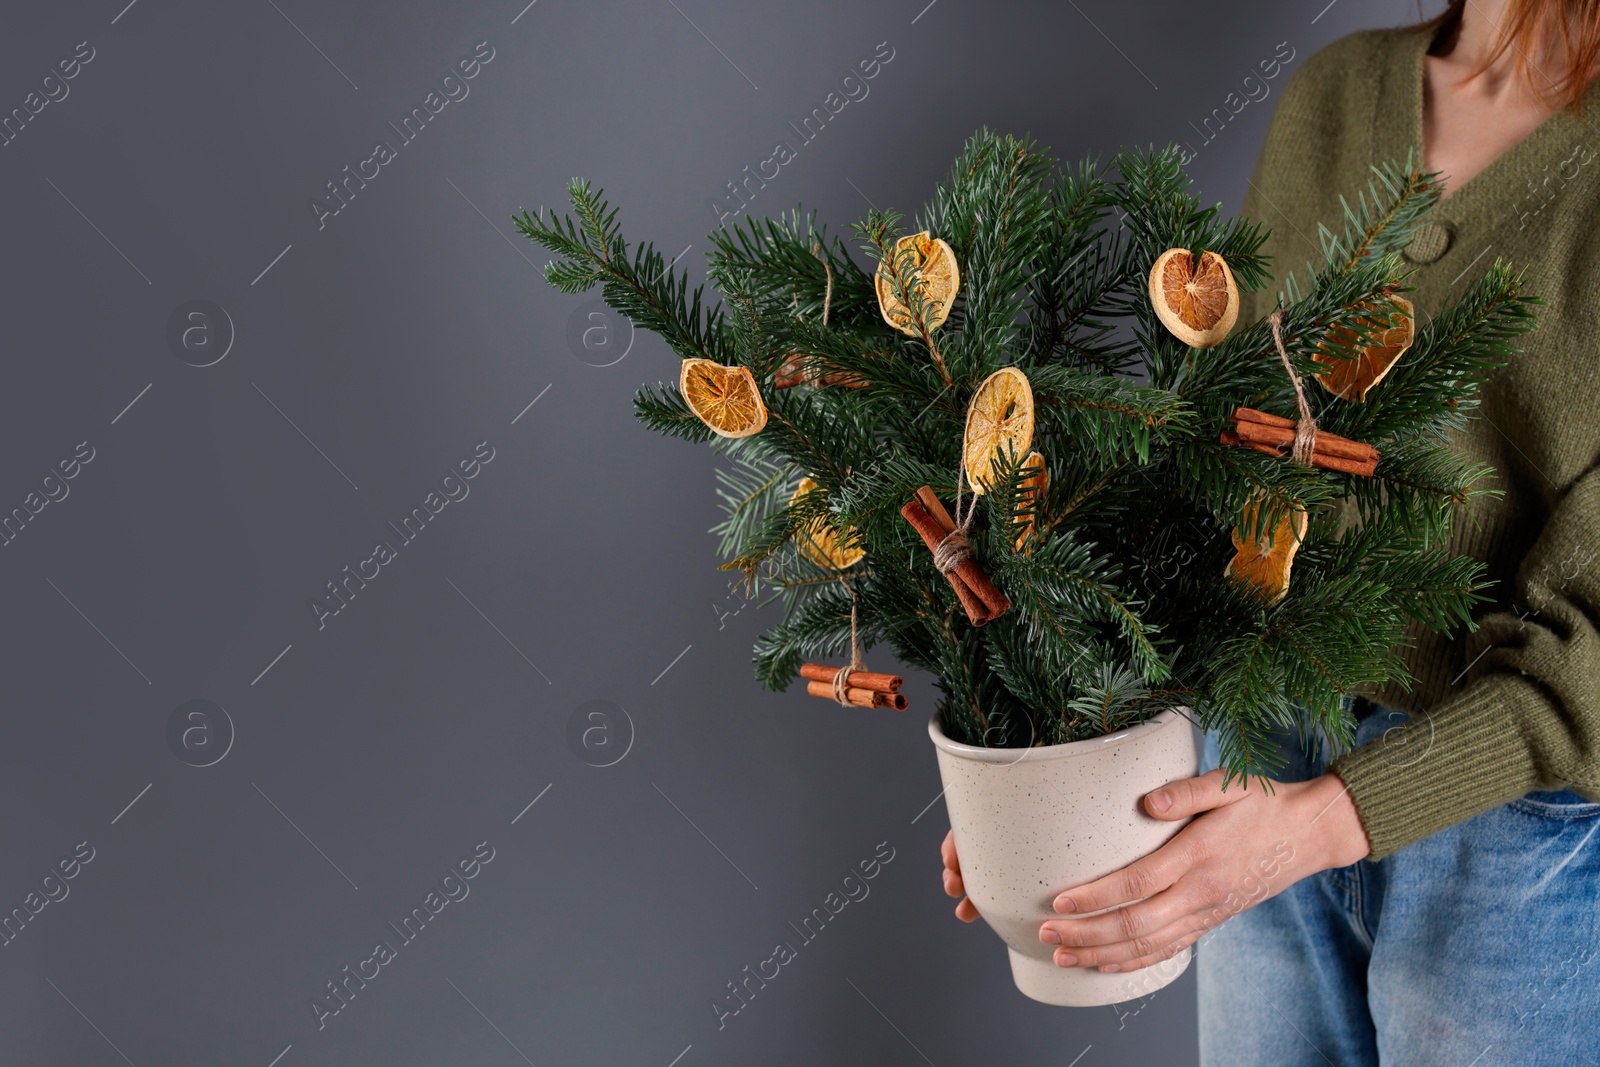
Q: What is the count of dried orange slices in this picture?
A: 8